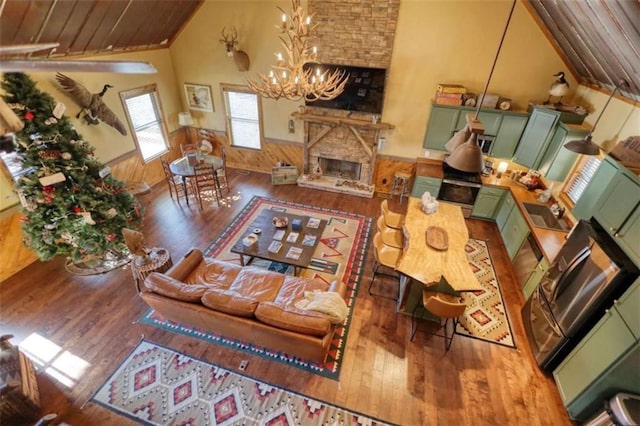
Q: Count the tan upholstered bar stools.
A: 4